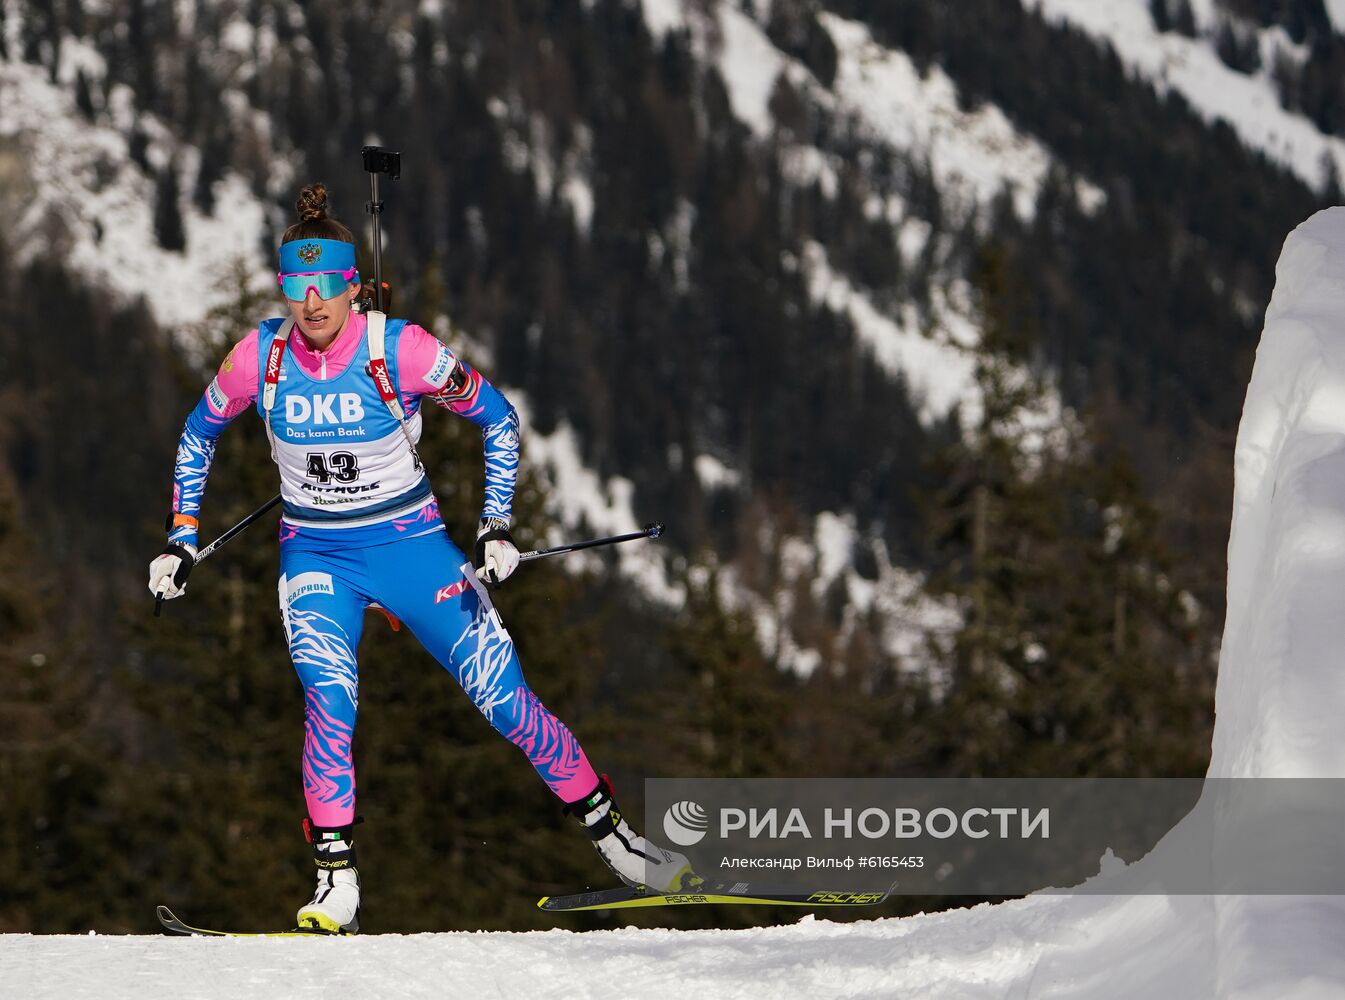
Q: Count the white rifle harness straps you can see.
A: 2